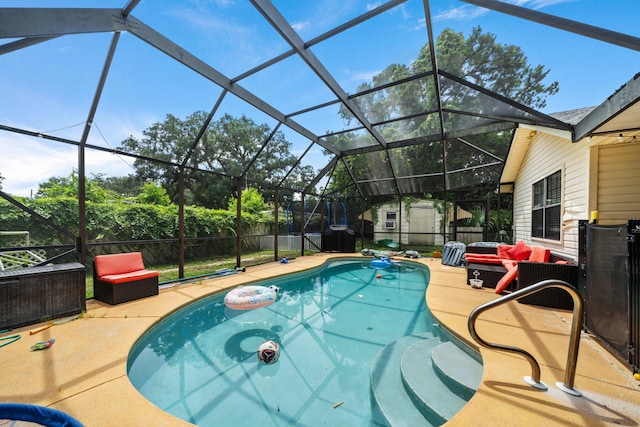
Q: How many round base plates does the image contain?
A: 2